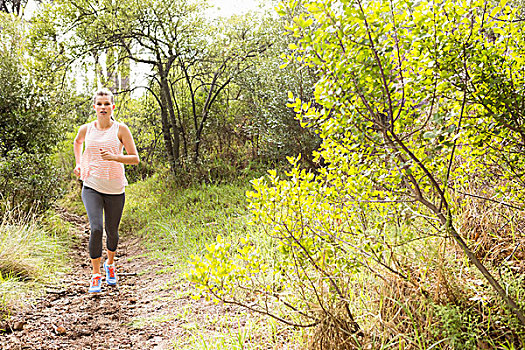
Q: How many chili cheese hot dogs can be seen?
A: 0